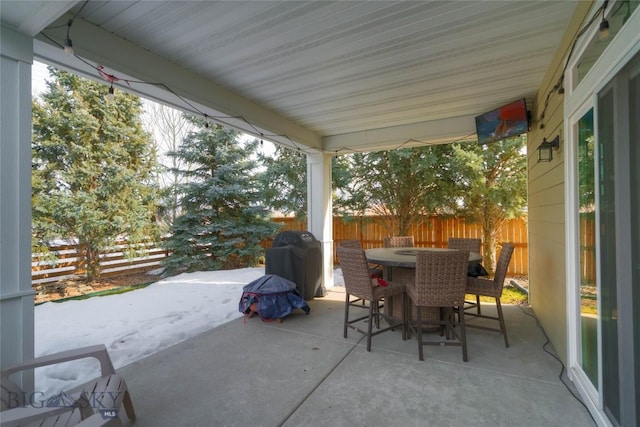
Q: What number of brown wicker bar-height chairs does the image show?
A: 6